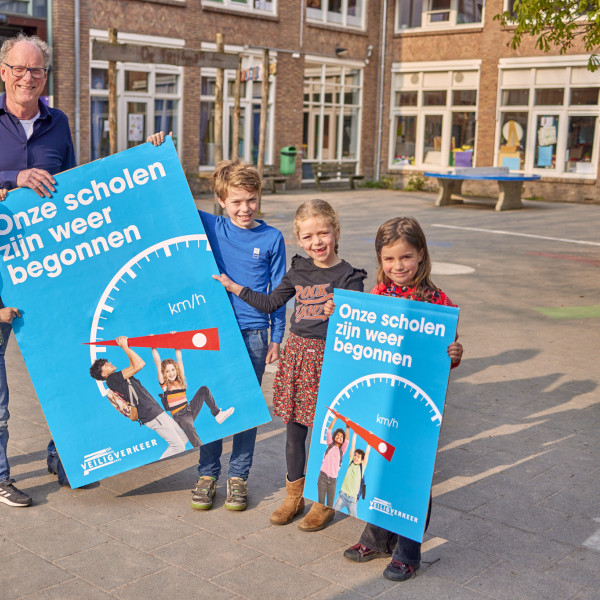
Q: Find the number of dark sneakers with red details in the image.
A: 2